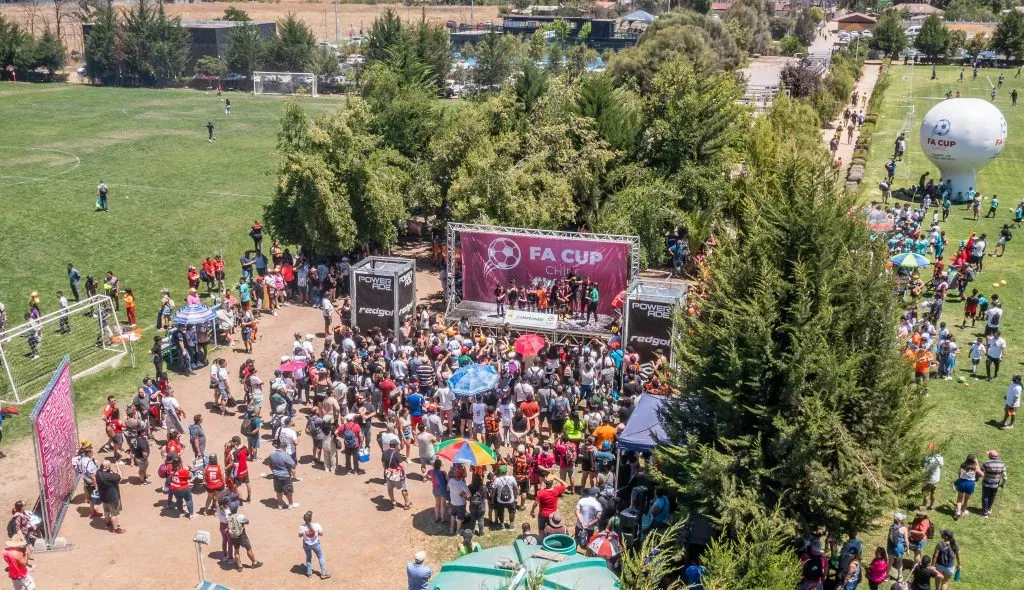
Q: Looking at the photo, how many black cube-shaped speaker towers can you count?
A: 2